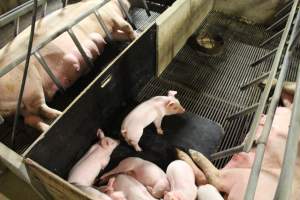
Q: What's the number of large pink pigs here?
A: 2